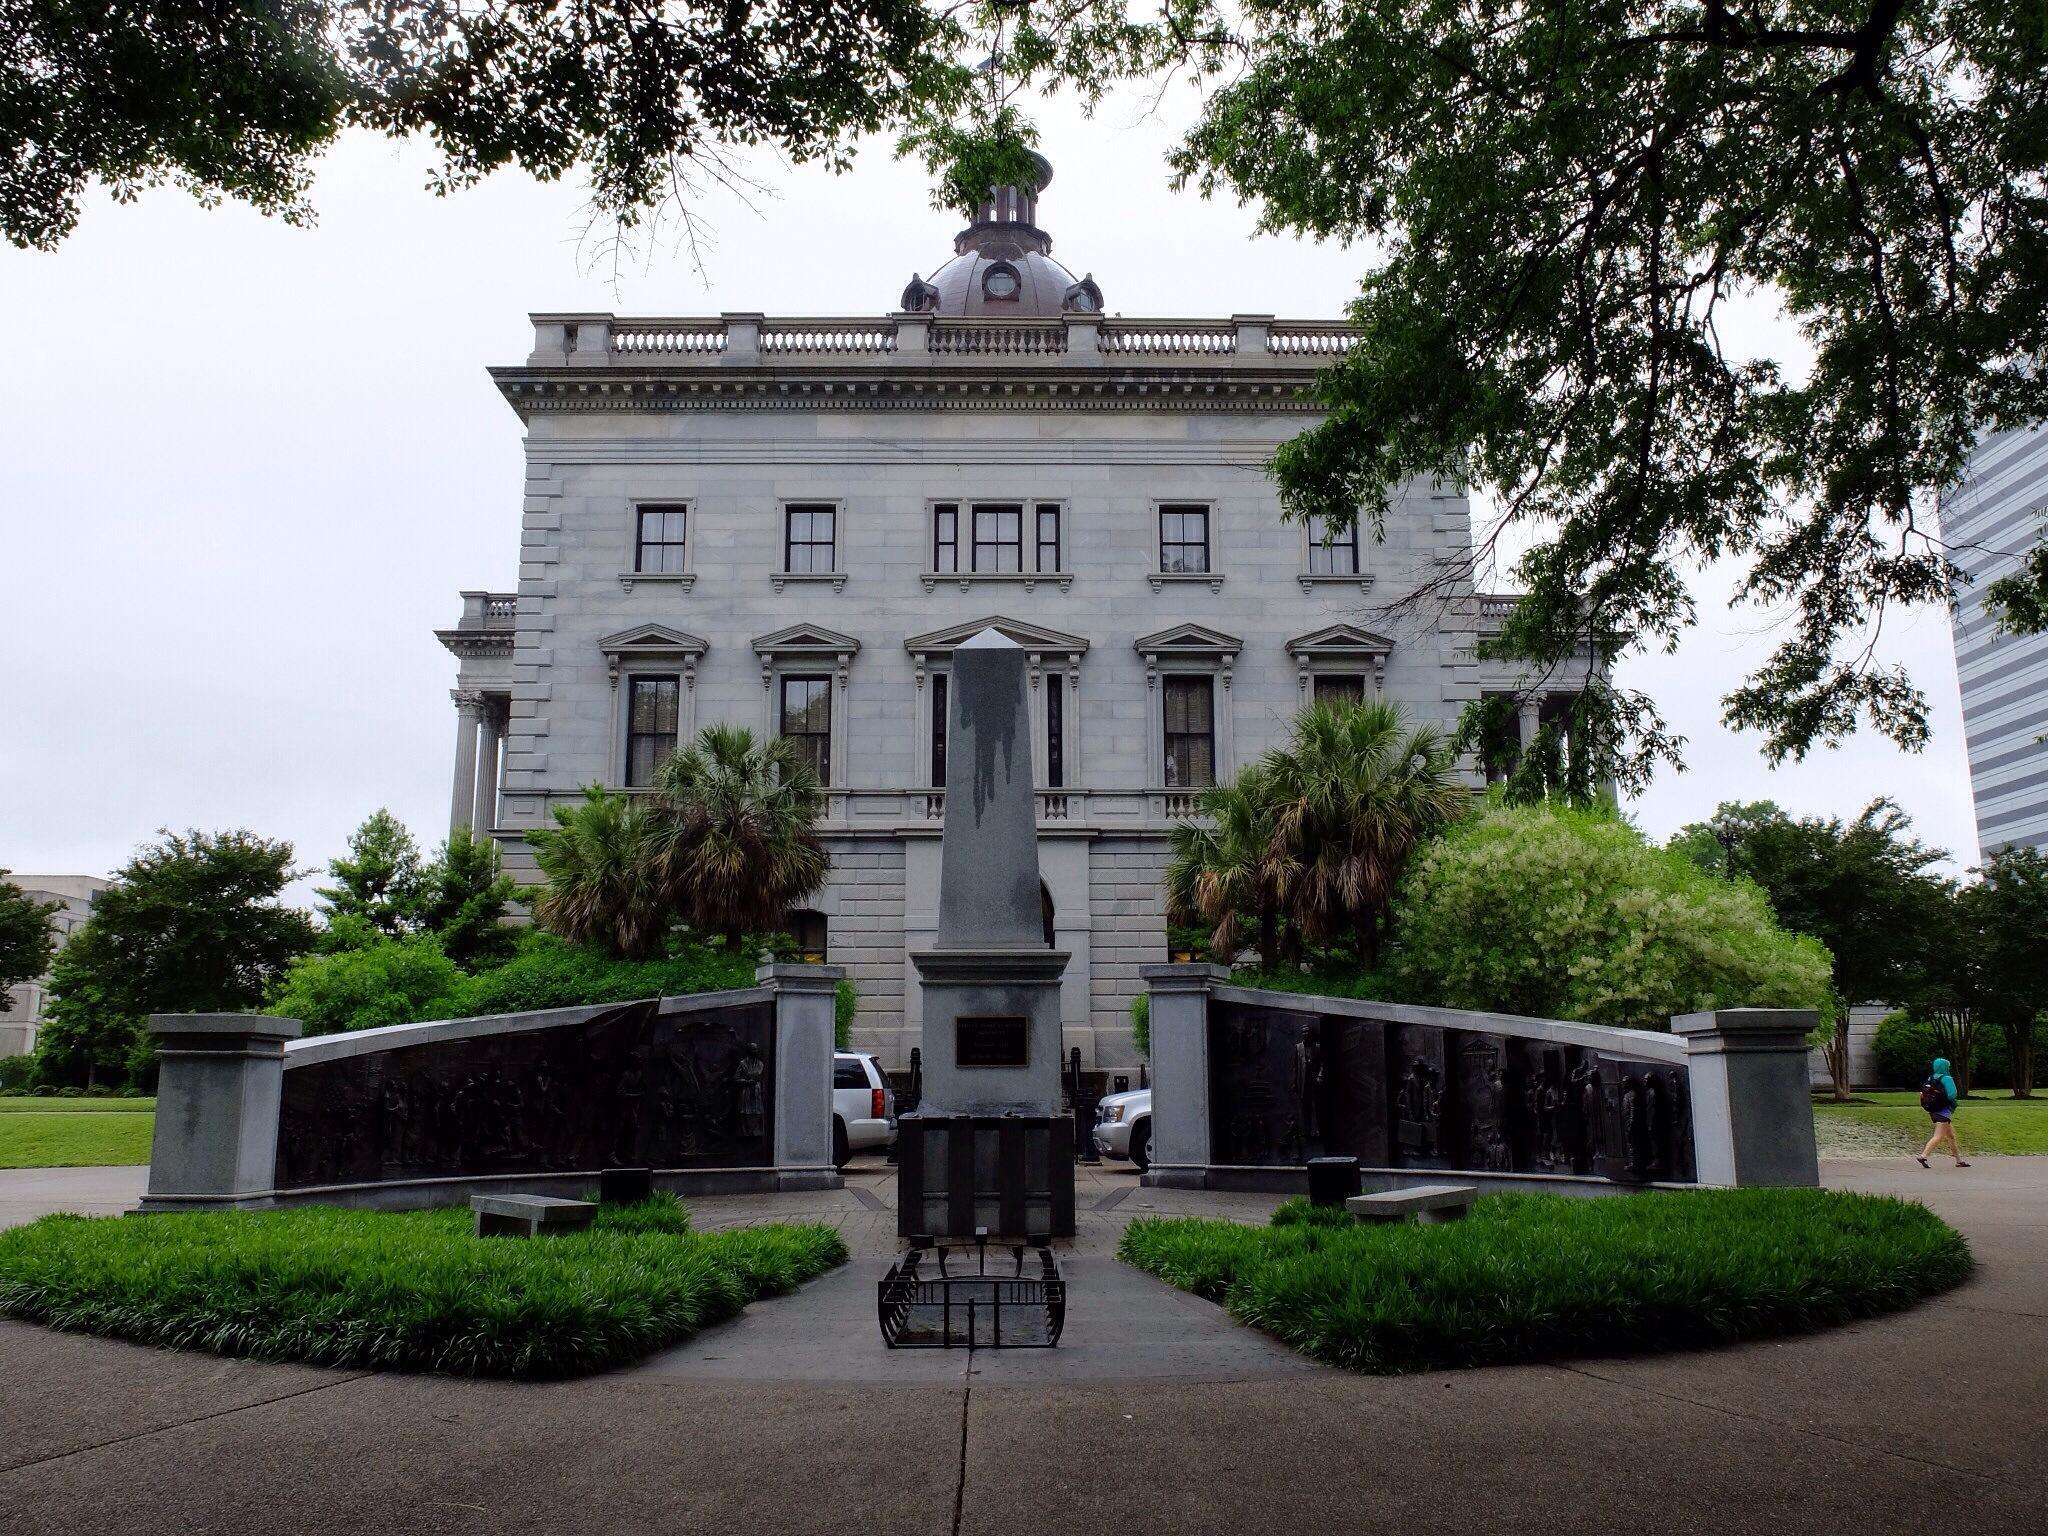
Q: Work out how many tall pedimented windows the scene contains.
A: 5